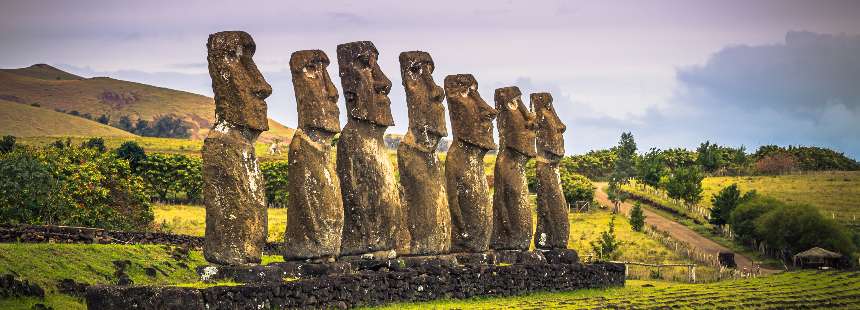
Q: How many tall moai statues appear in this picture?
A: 7